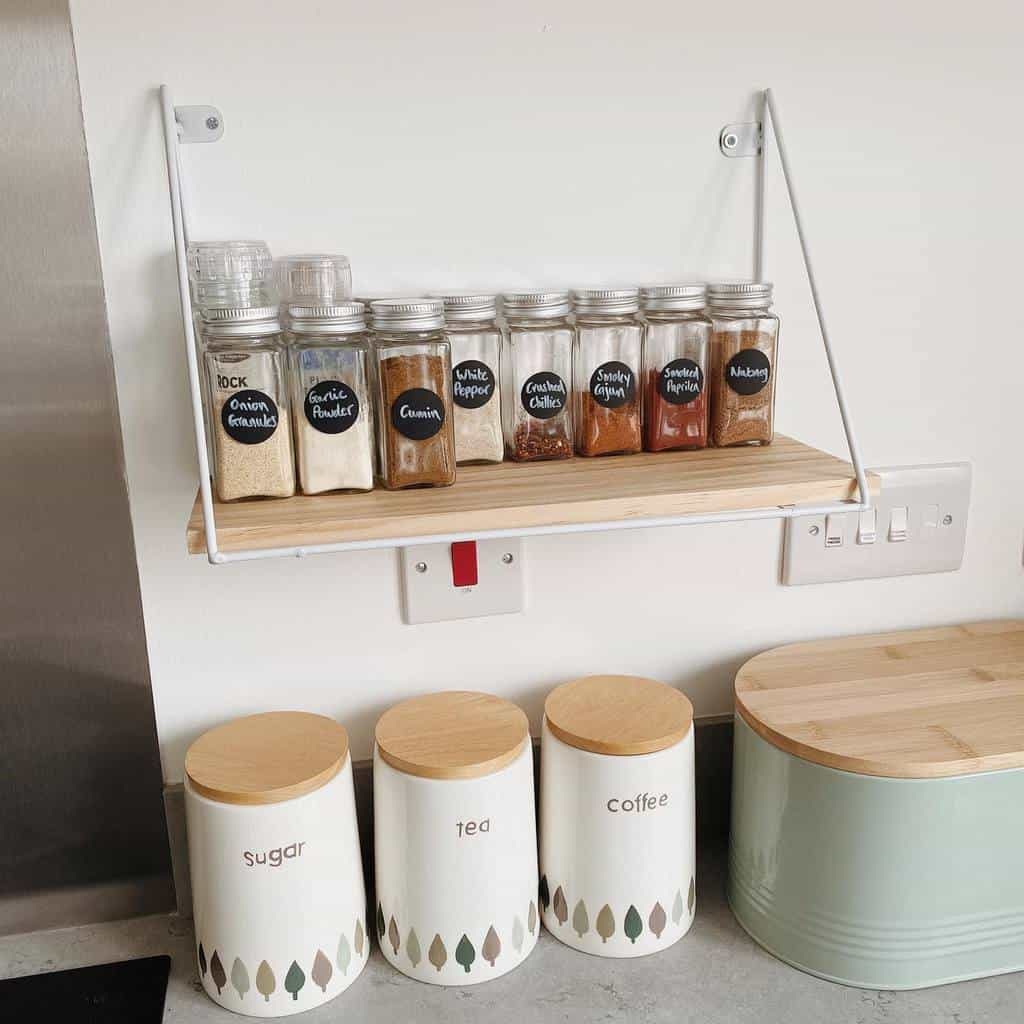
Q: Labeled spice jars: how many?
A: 8